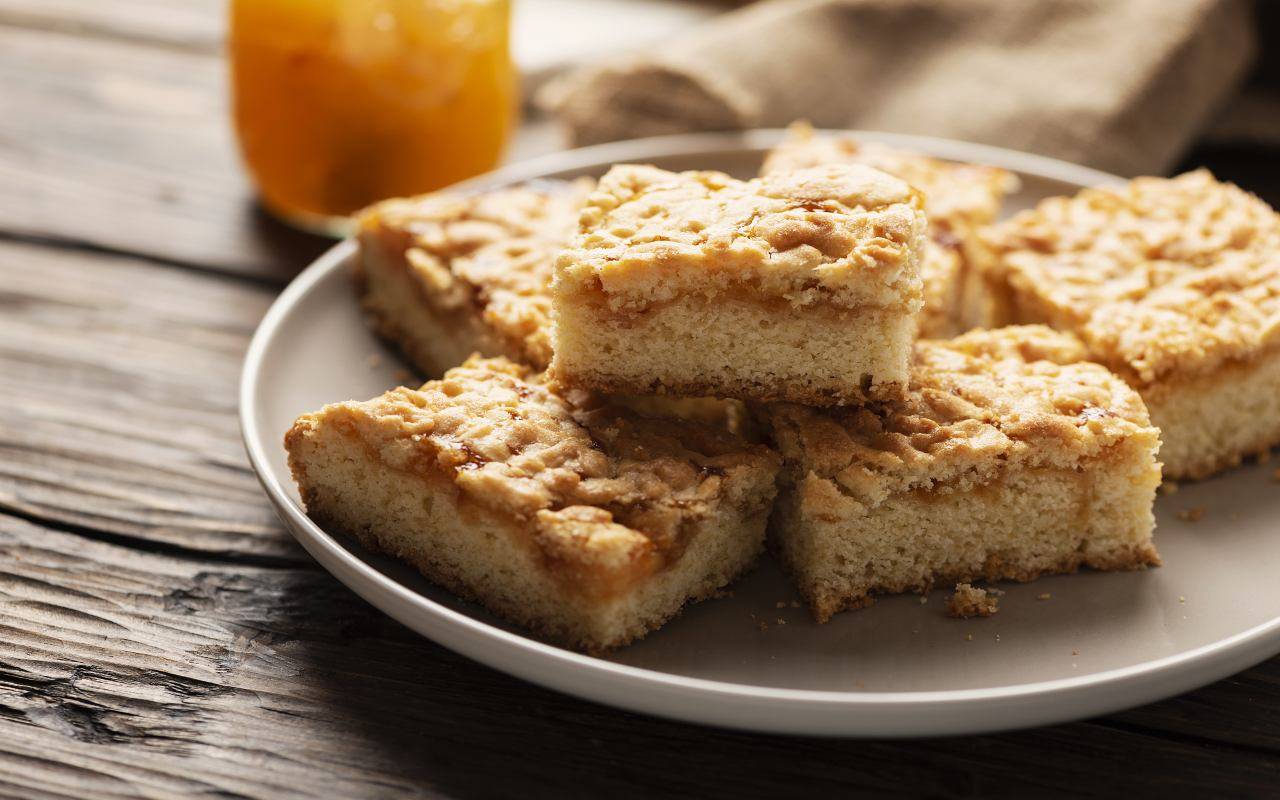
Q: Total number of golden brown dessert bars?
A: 6